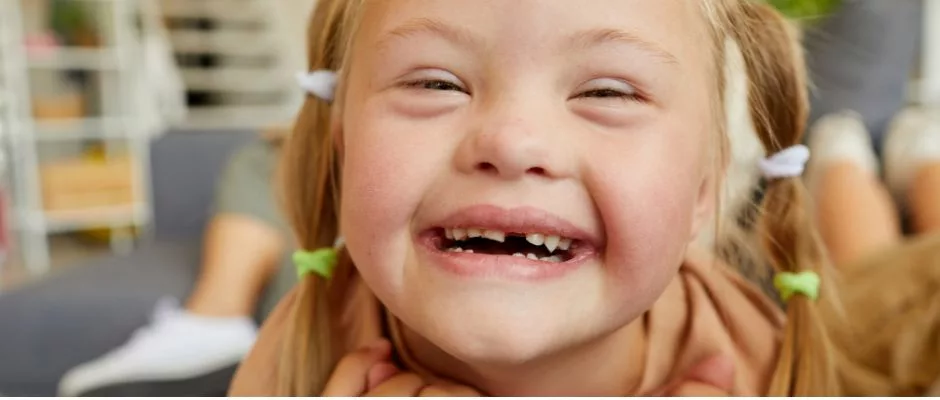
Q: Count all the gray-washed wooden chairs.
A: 0